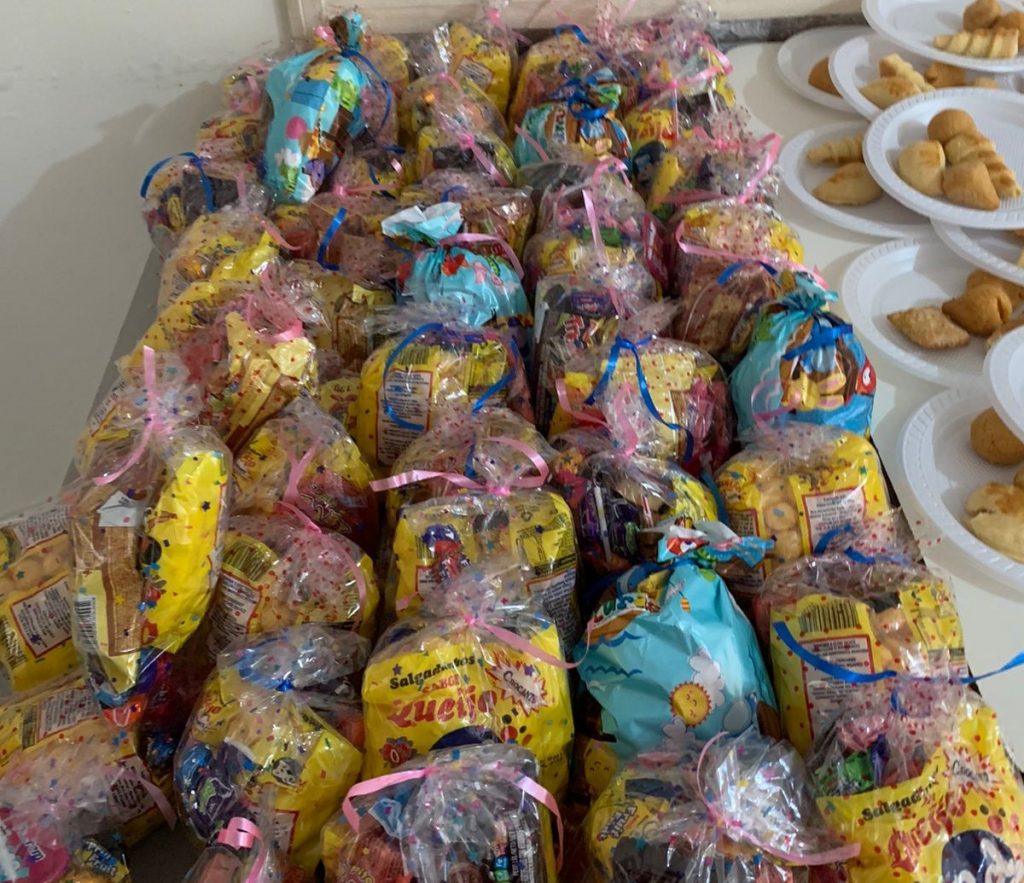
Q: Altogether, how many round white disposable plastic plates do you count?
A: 9